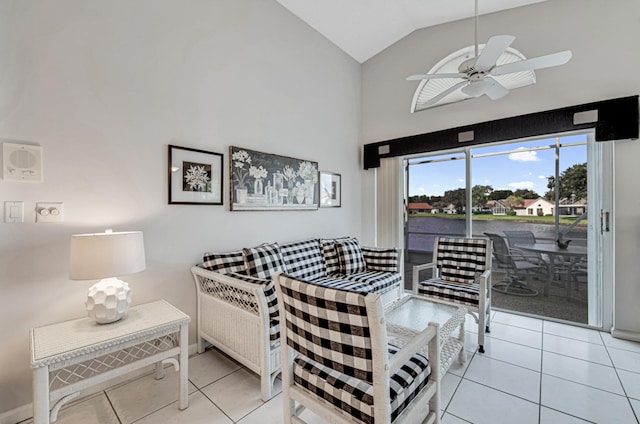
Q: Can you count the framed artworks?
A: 3